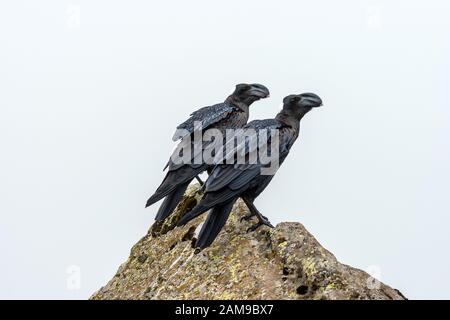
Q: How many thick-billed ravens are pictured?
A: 2